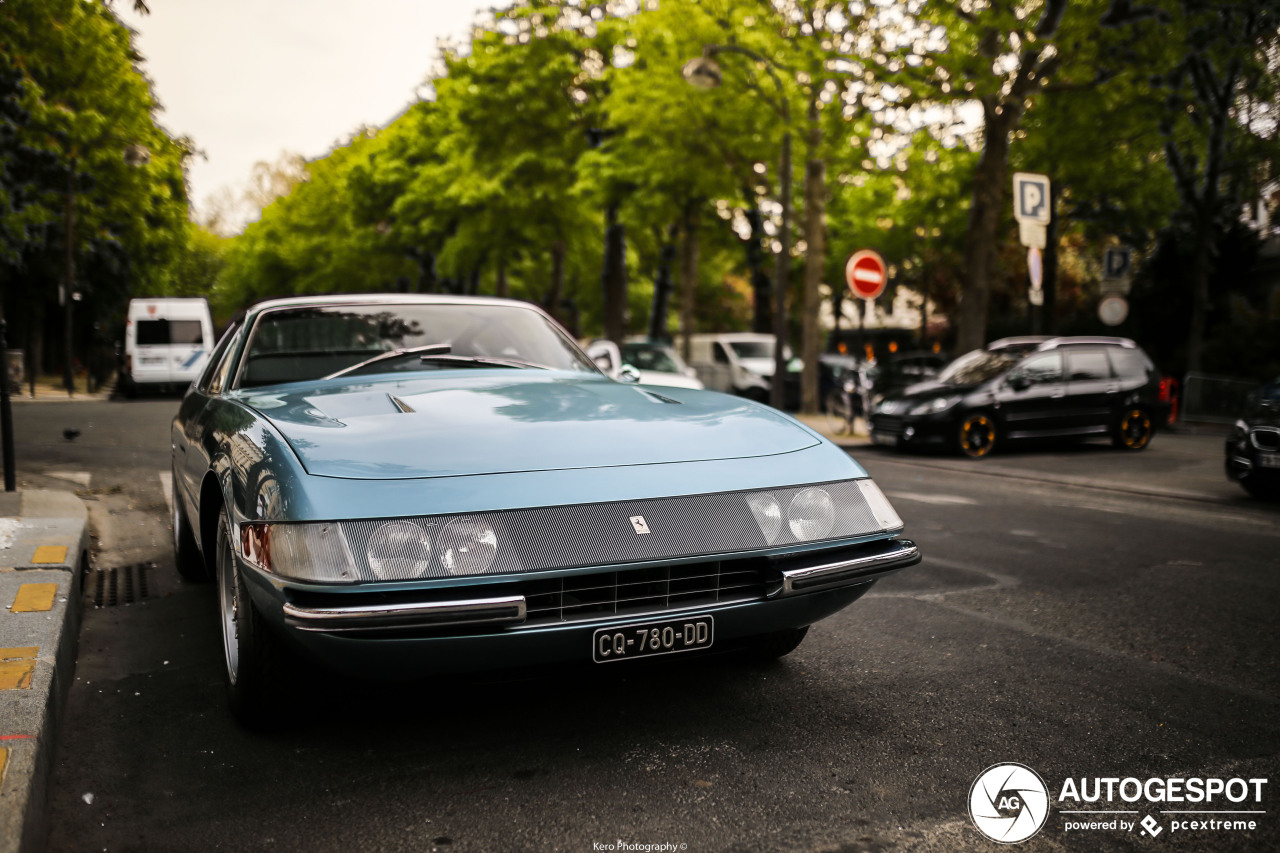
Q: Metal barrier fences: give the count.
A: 1